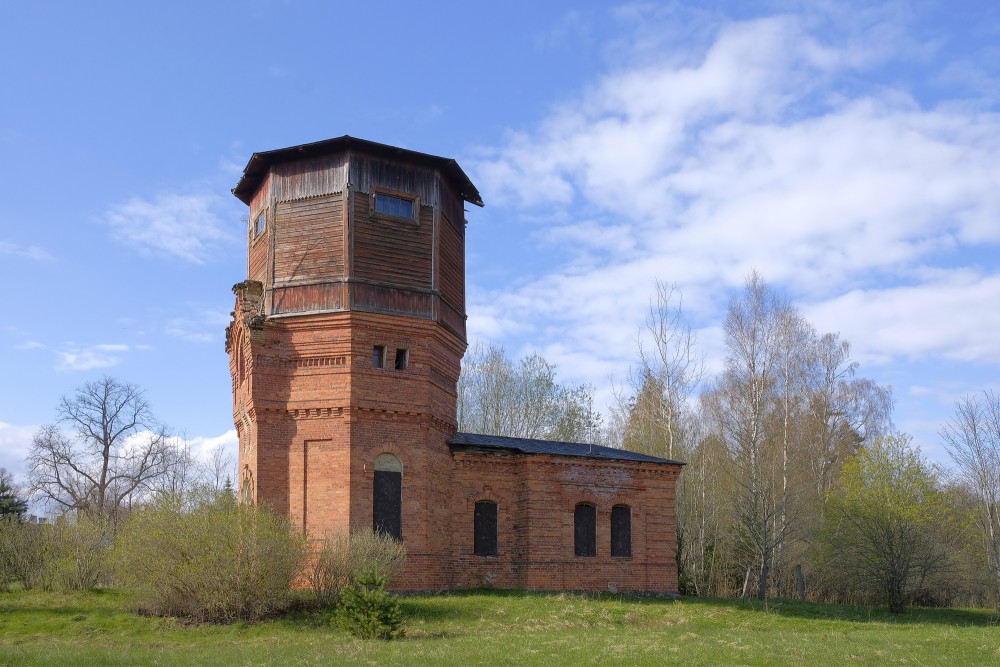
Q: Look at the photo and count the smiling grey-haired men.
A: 0